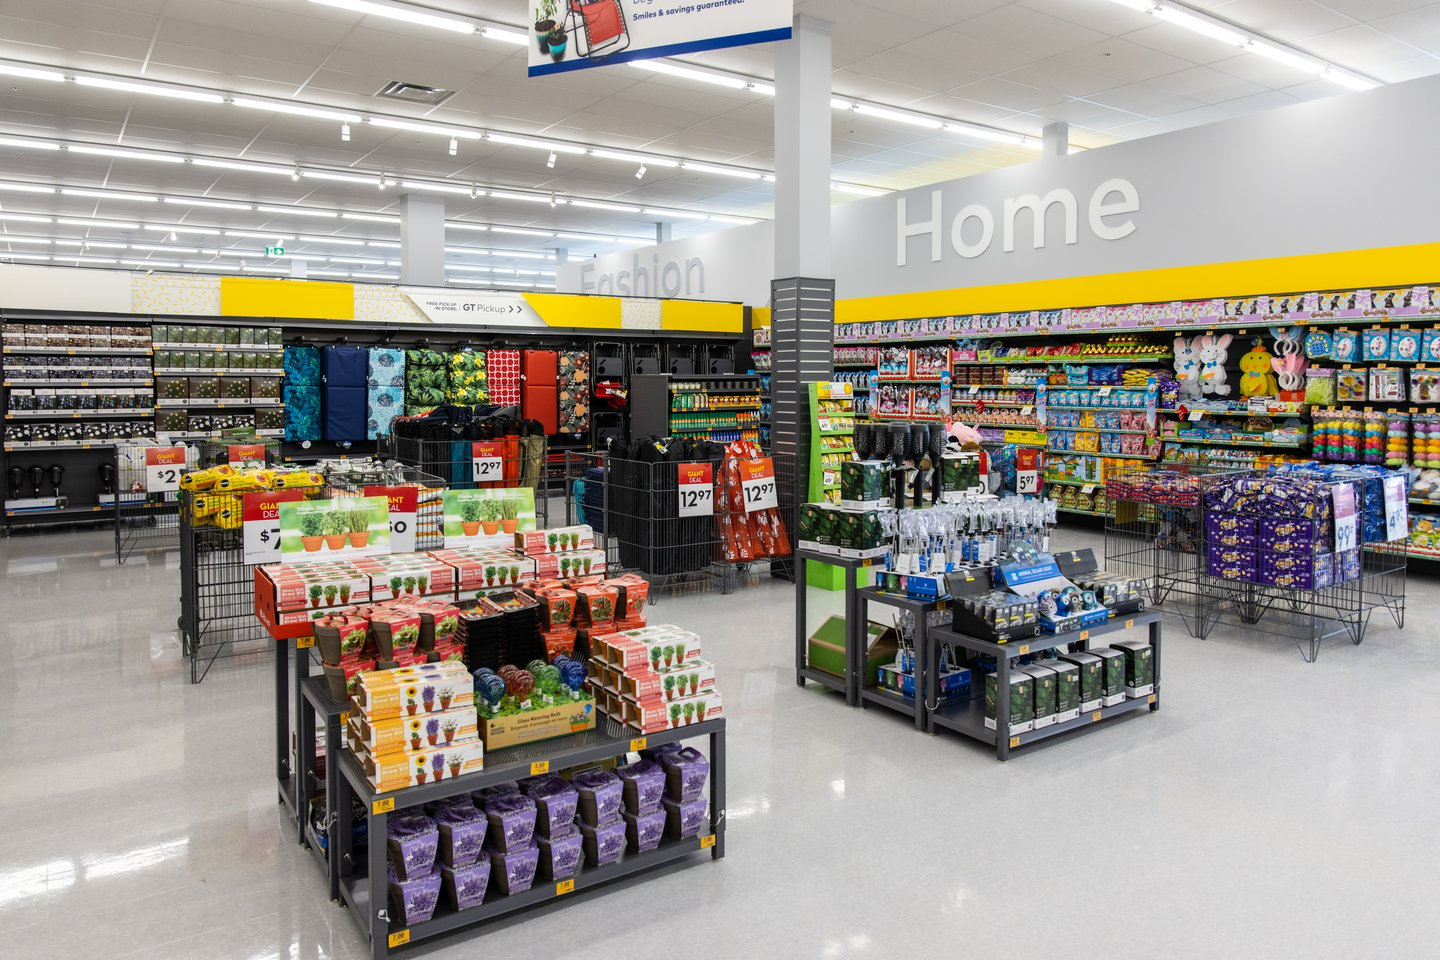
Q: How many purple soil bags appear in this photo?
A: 14